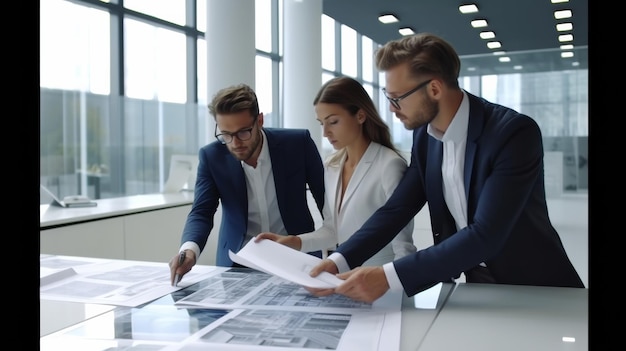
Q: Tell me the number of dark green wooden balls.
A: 0